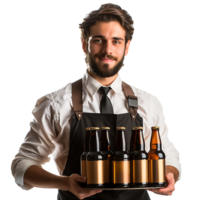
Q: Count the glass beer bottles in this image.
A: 7